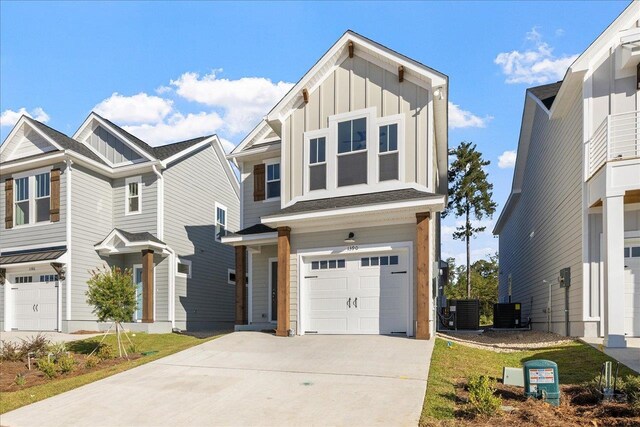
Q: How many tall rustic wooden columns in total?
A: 4